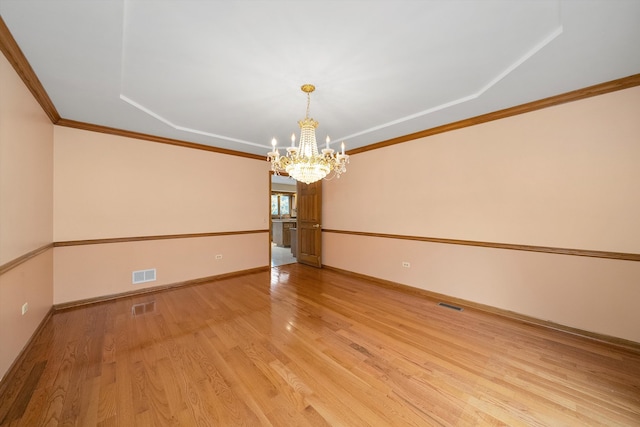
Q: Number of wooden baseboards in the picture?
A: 3